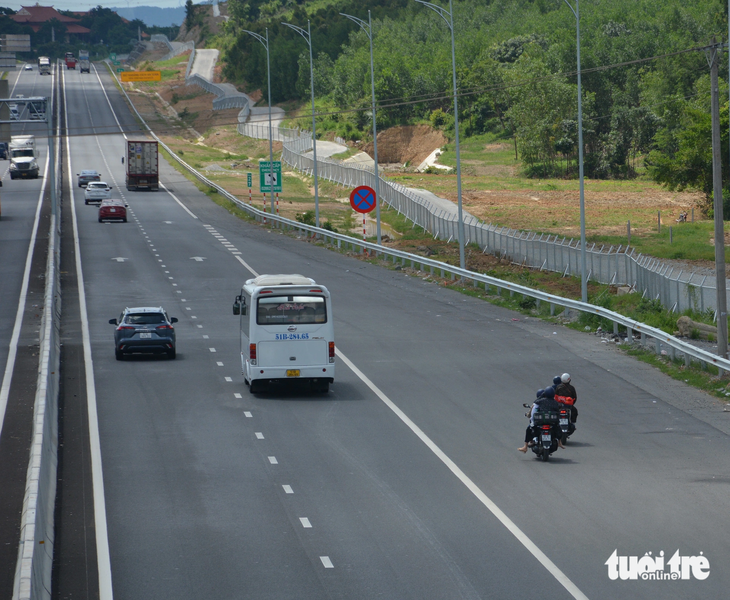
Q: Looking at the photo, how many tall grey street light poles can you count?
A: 5